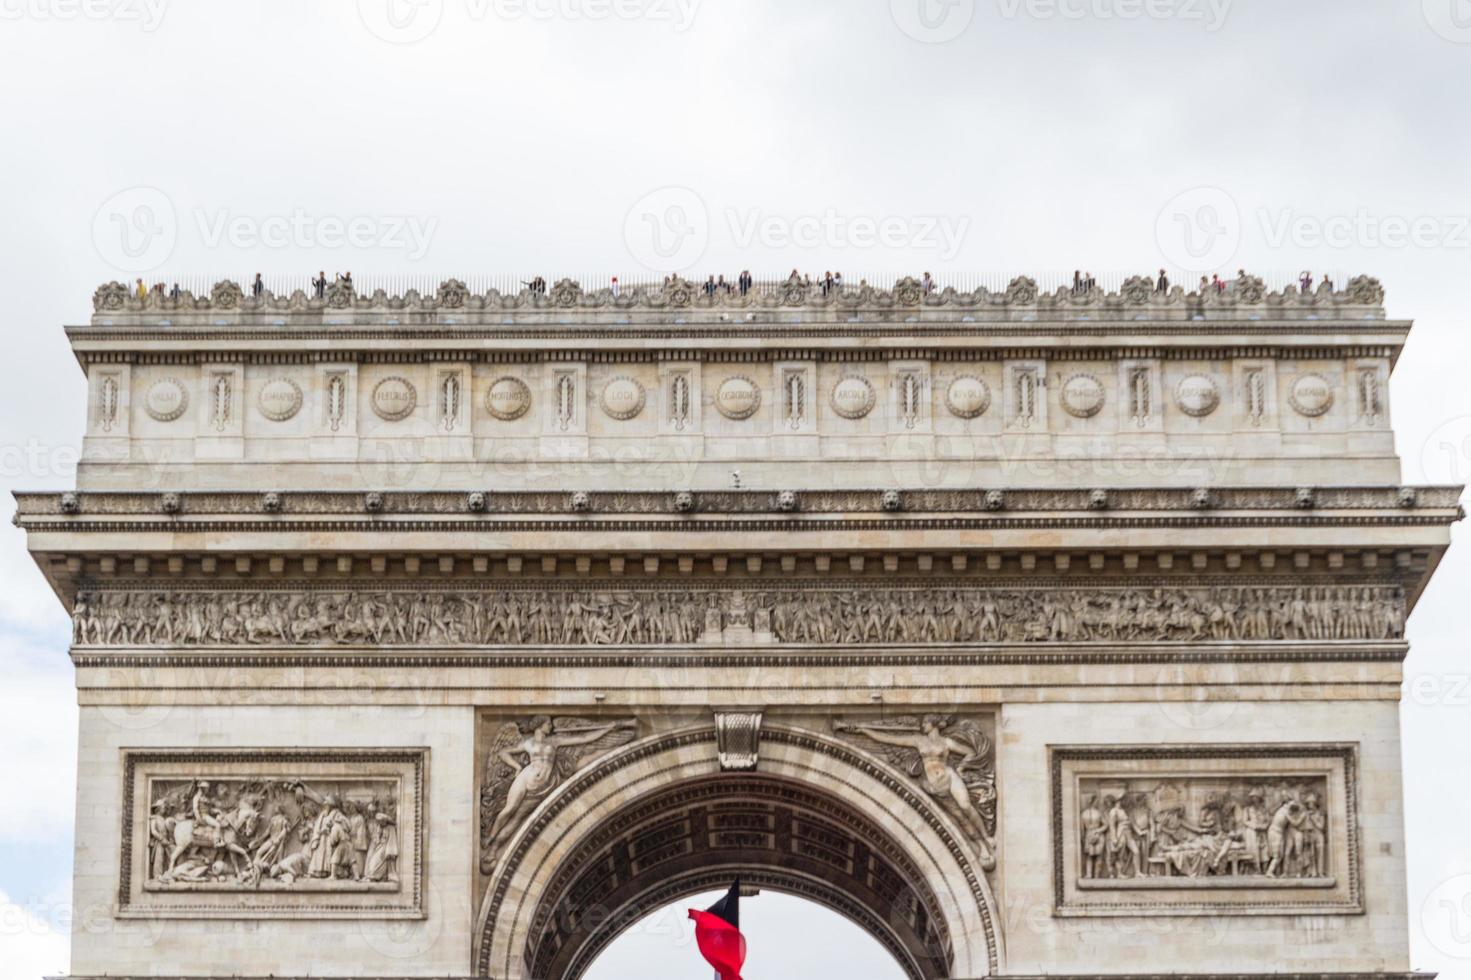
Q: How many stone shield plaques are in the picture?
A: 11